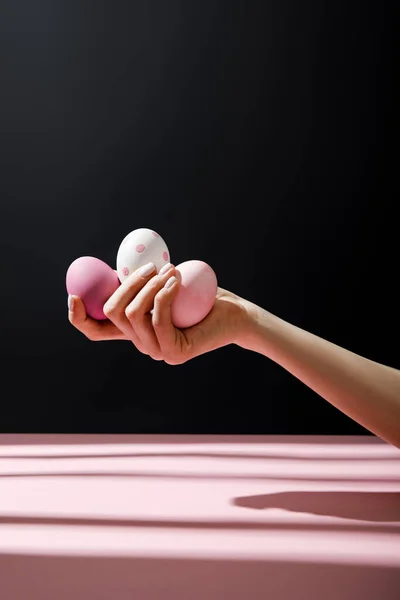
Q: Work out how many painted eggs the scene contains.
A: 3